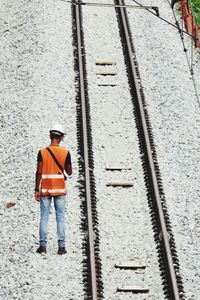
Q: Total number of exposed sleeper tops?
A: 7